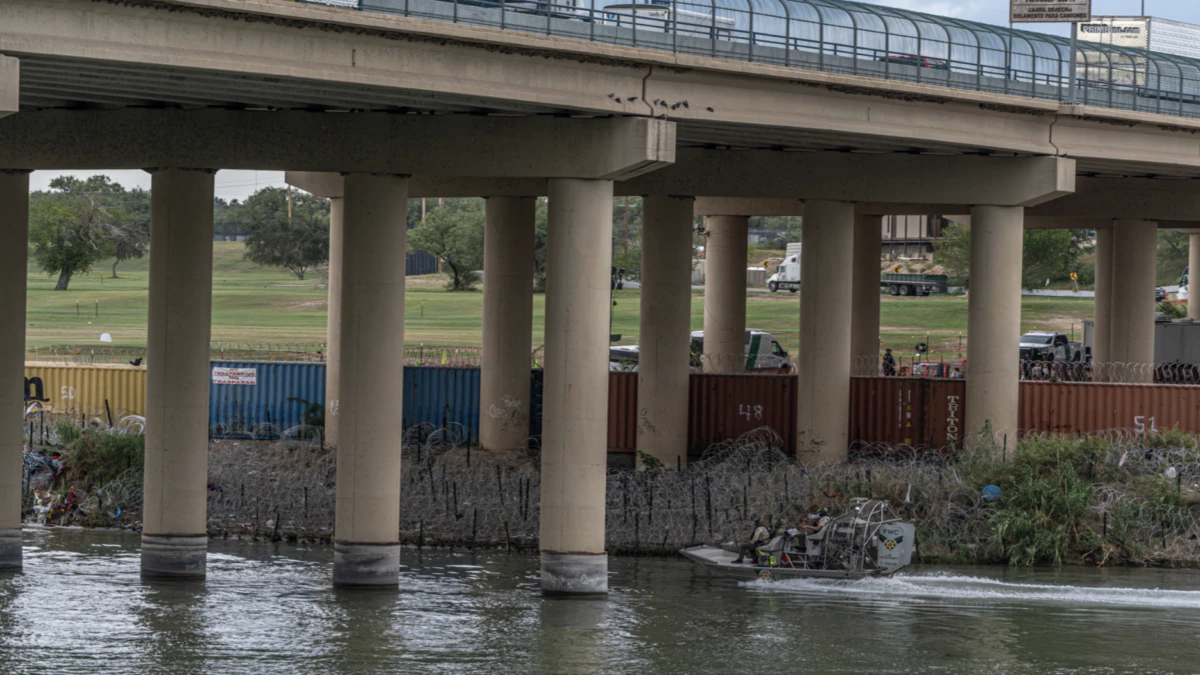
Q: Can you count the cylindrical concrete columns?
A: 14